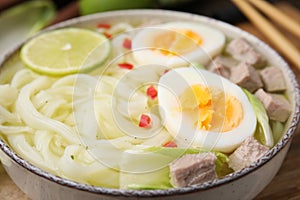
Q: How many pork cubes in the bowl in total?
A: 7